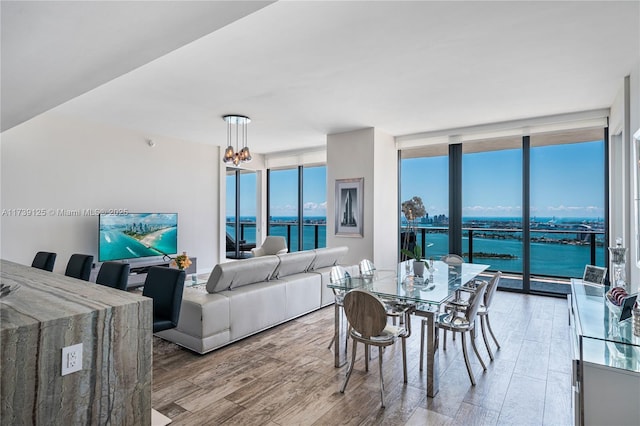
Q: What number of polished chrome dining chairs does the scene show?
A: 6